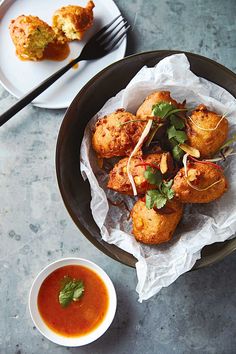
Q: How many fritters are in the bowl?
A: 6